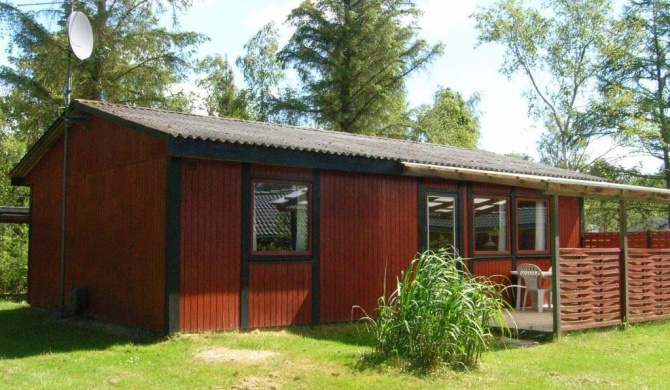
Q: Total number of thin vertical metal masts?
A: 1